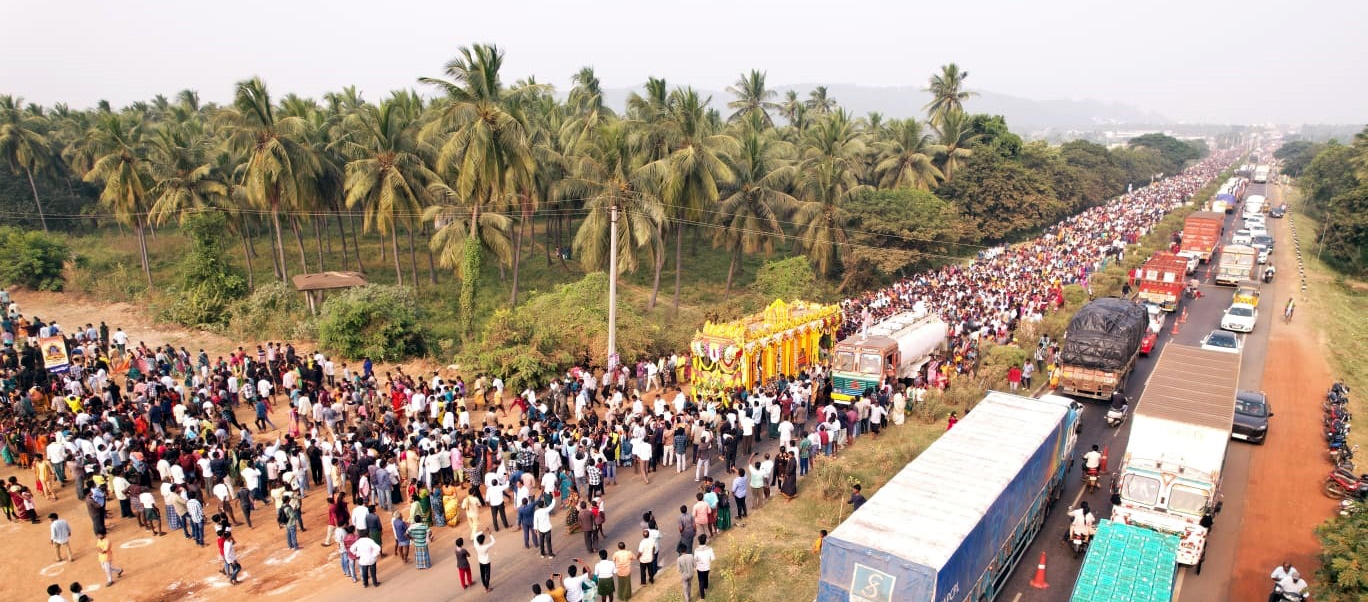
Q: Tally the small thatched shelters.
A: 1